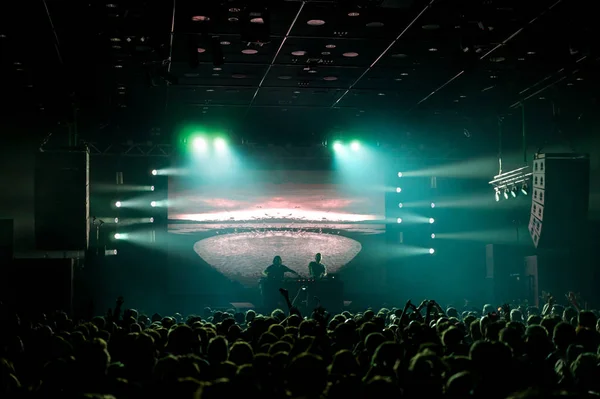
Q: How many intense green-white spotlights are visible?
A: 4